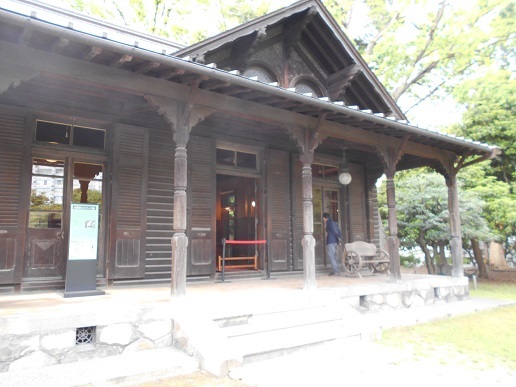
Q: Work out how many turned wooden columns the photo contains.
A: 4